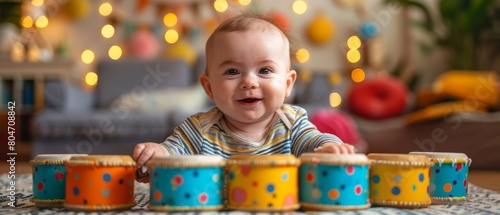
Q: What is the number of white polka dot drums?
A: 0